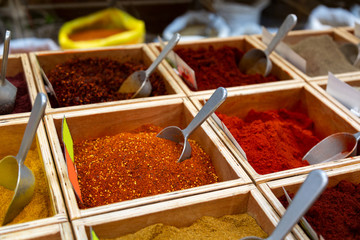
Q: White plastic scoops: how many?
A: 0